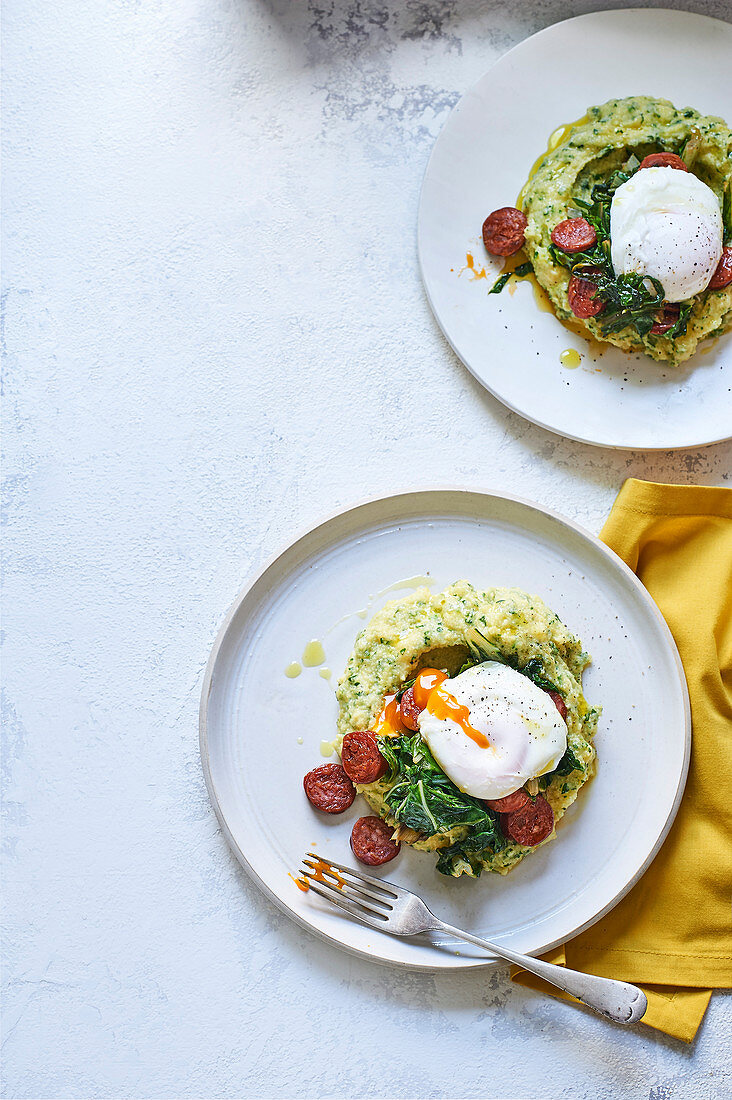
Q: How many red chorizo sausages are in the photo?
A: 13